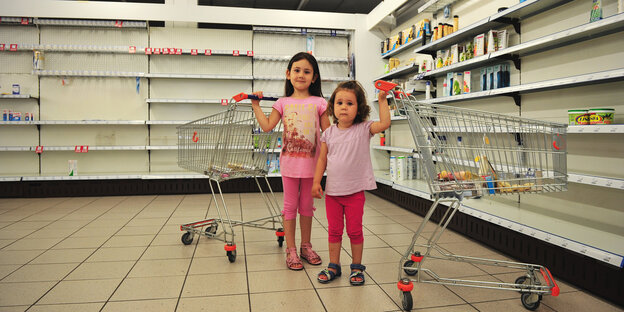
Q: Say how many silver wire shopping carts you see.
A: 2